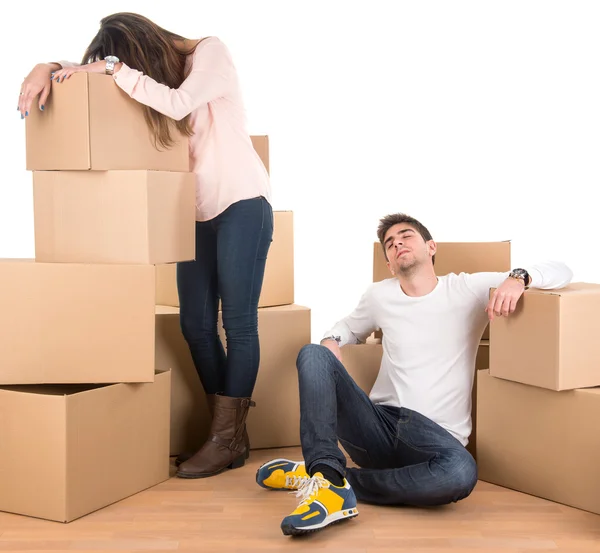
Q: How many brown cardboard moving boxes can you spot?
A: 11